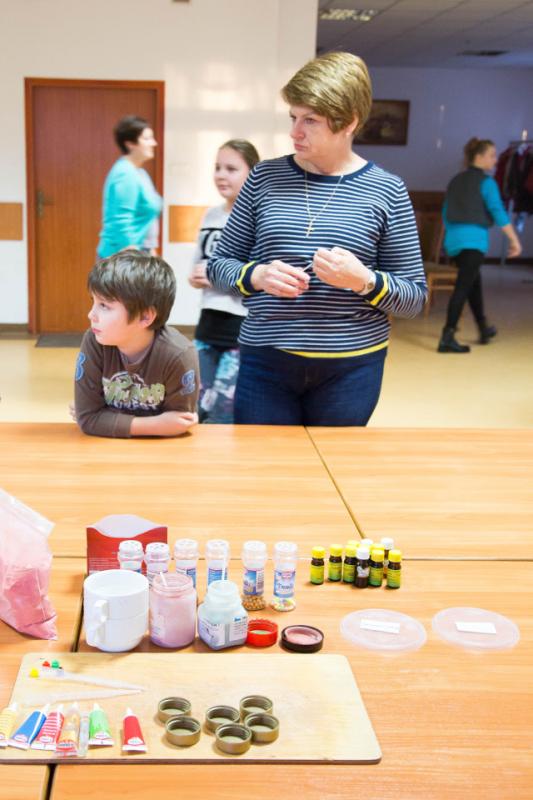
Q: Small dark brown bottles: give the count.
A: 10